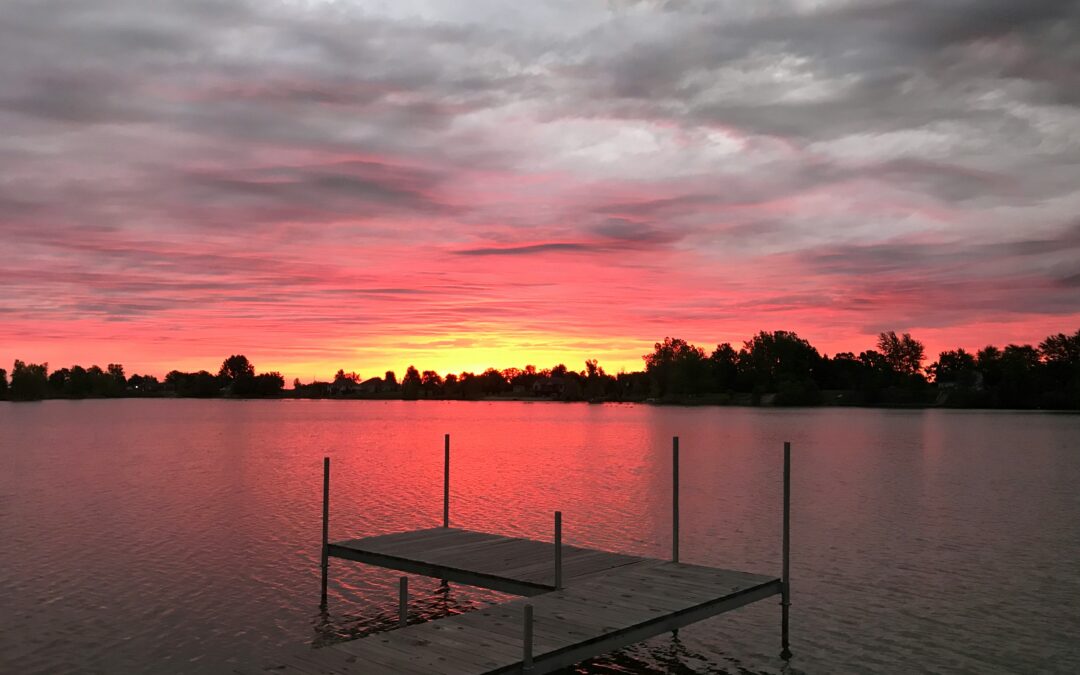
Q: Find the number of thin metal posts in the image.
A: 7